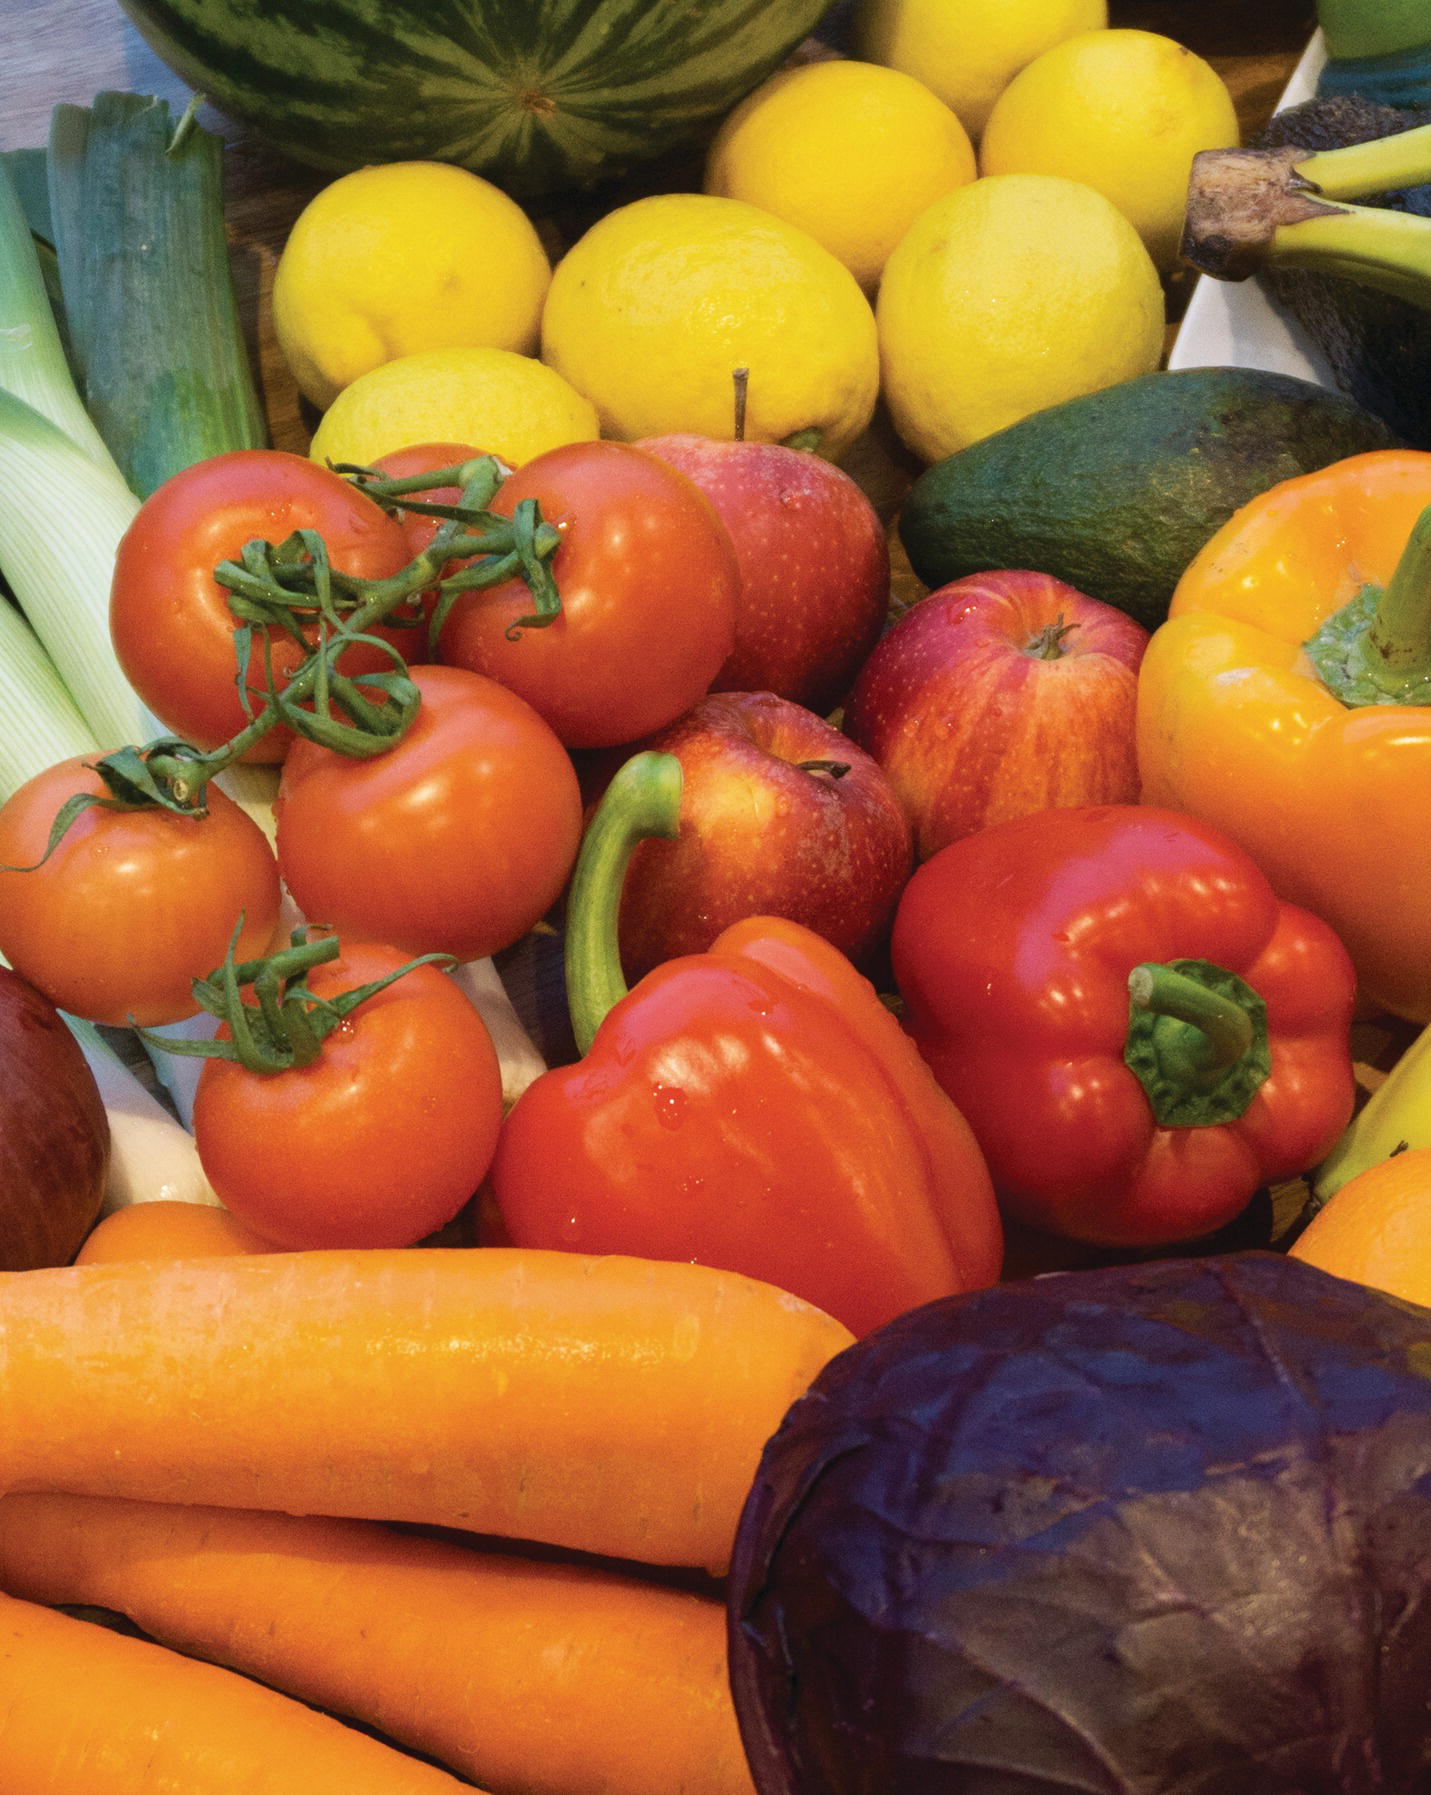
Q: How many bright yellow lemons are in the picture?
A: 7